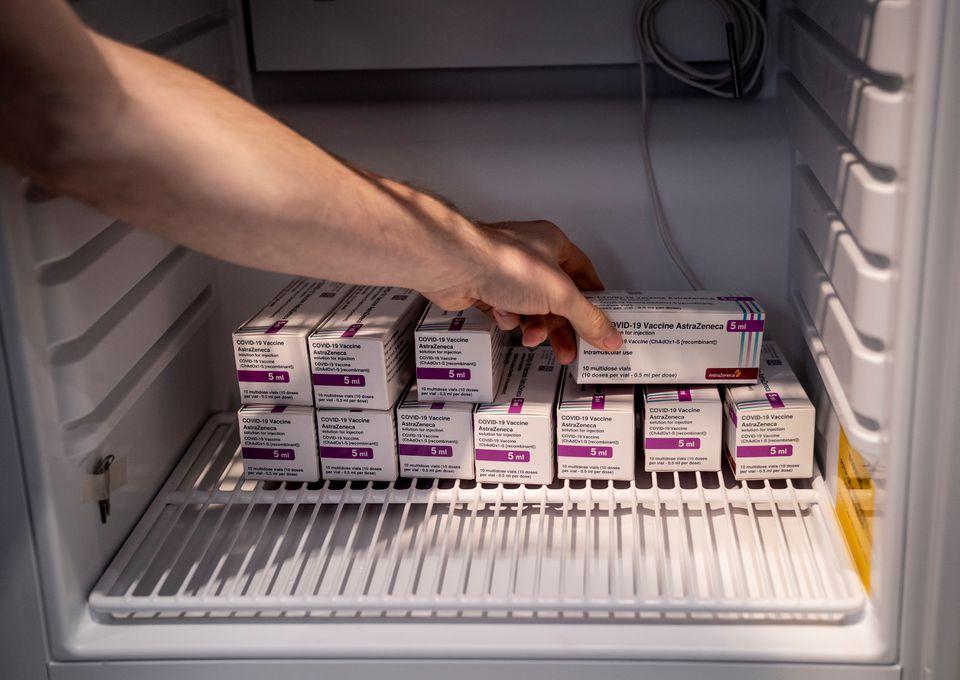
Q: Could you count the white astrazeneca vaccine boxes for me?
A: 11